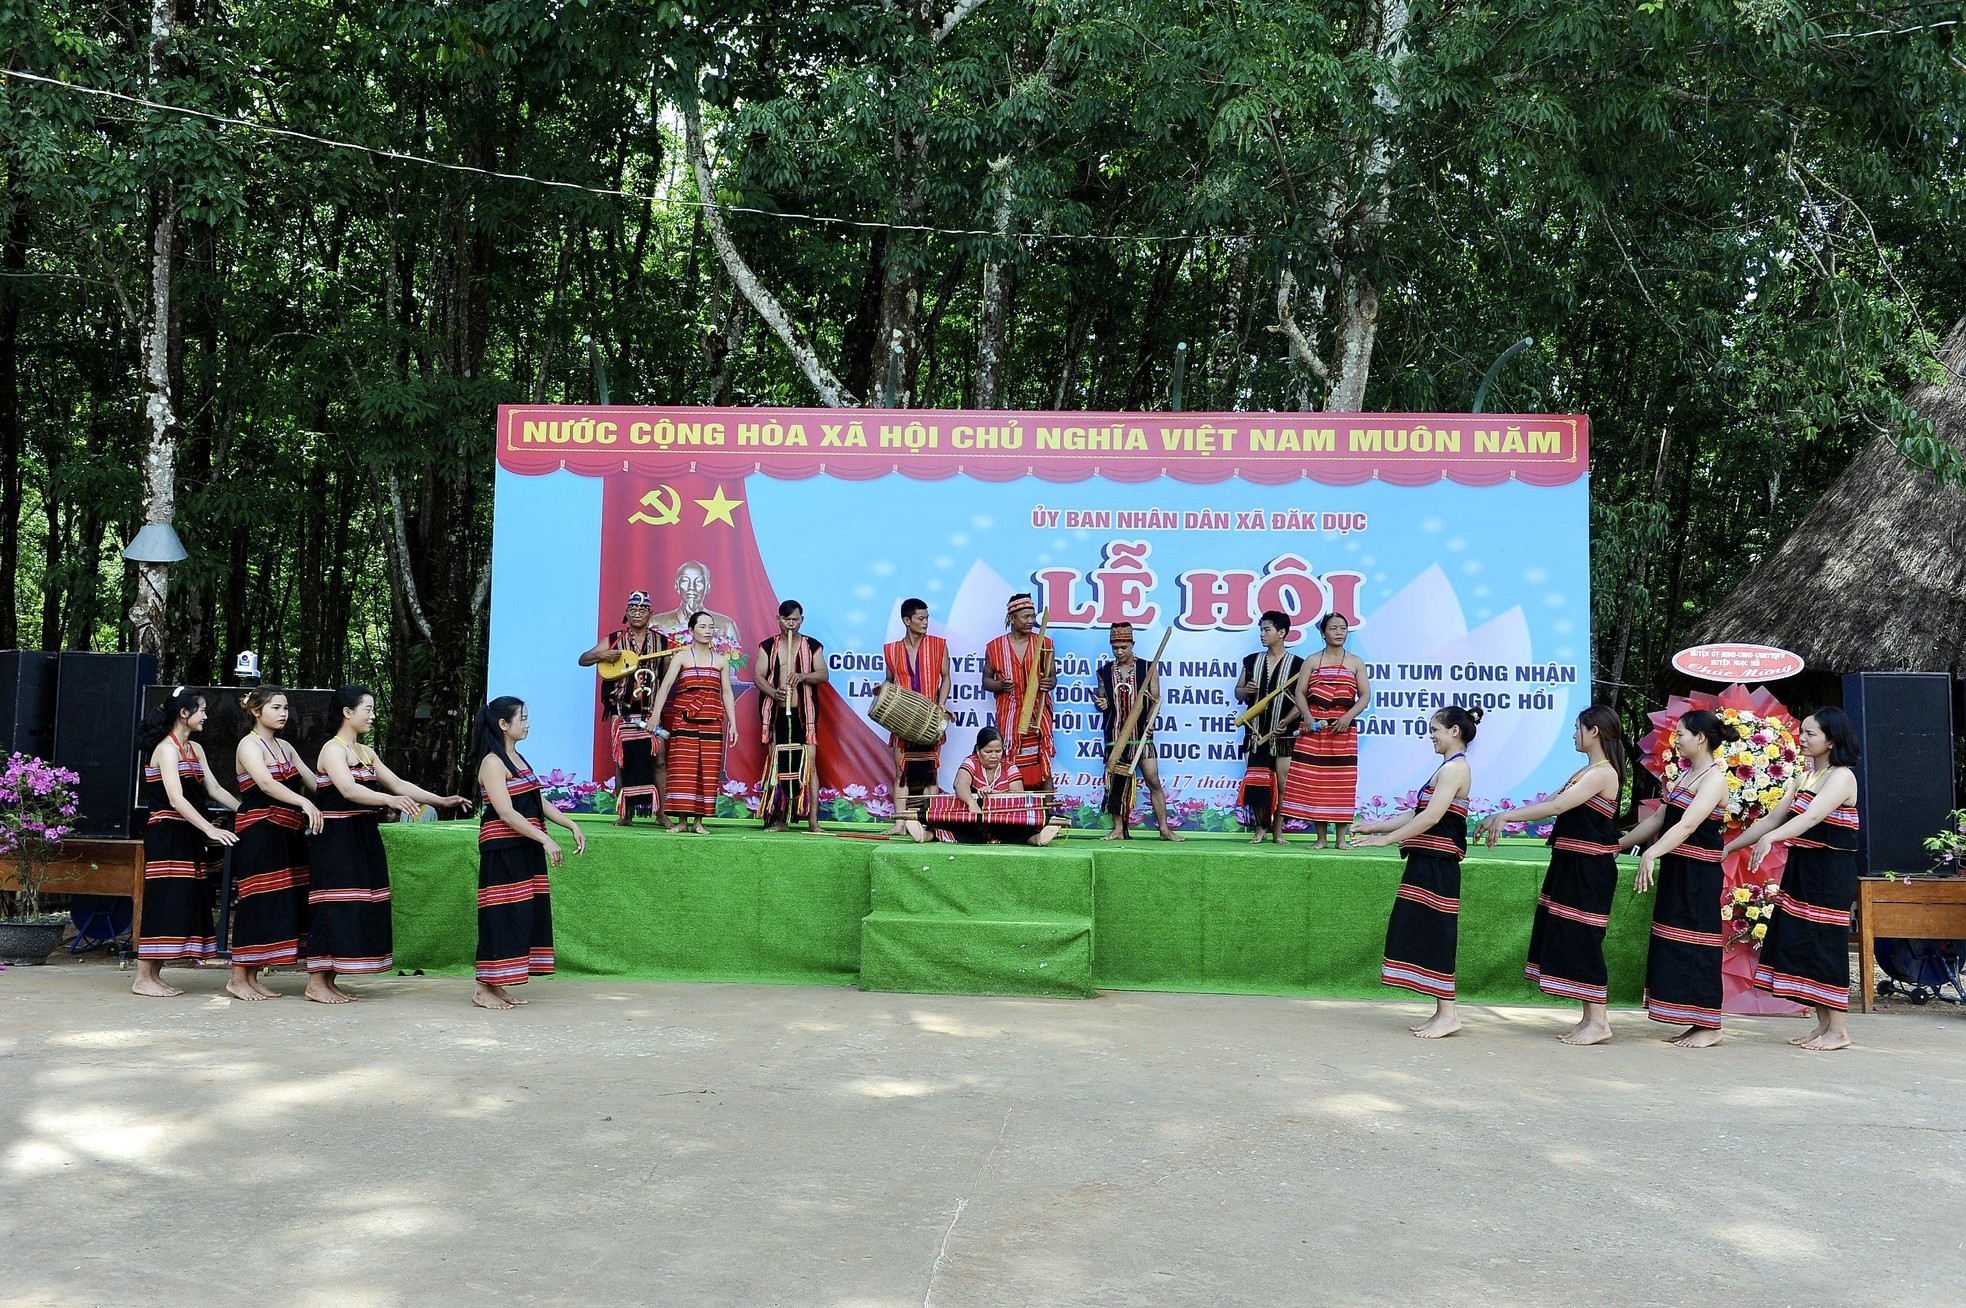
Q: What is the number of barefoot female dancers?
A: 8